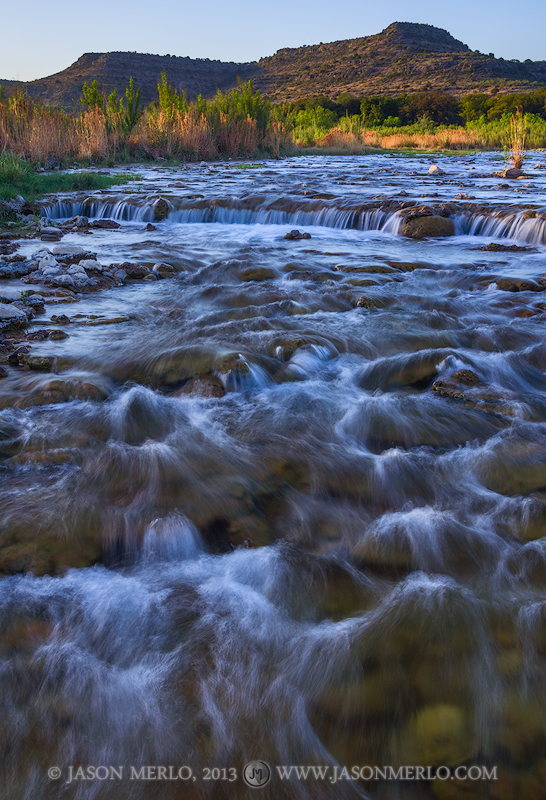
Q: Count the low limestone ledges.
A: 1